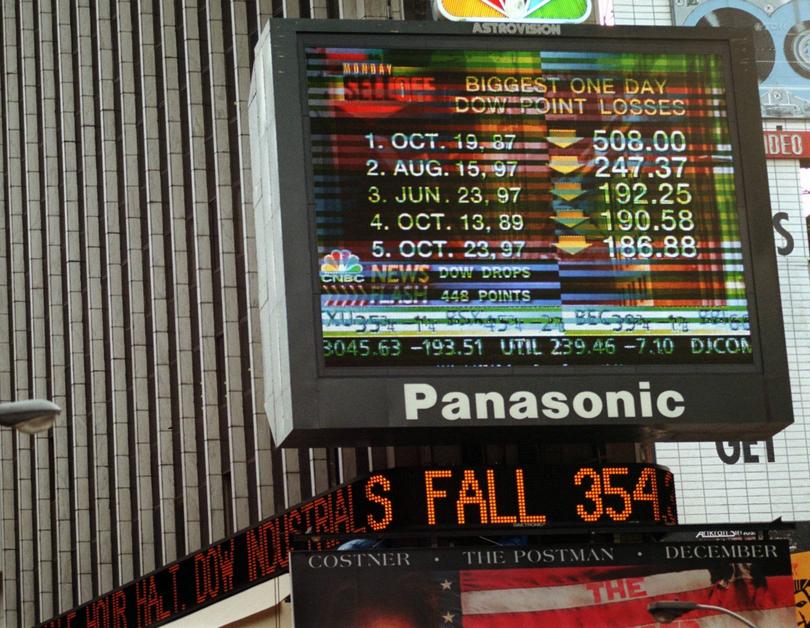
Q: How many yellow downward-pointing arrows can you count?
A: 5